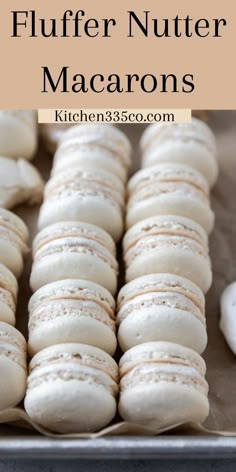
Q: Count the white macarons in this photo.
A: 14